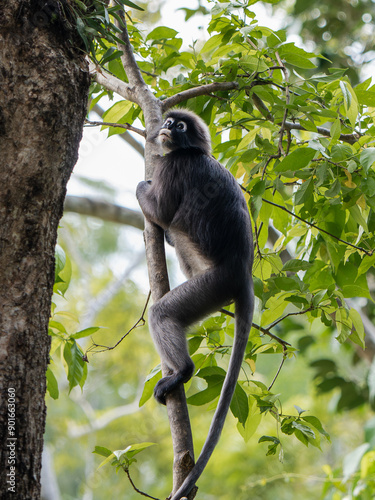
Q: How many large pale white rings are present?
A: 2